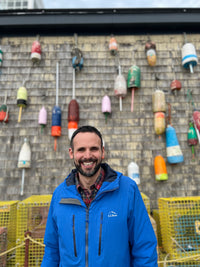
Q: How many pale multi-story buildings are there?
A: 1